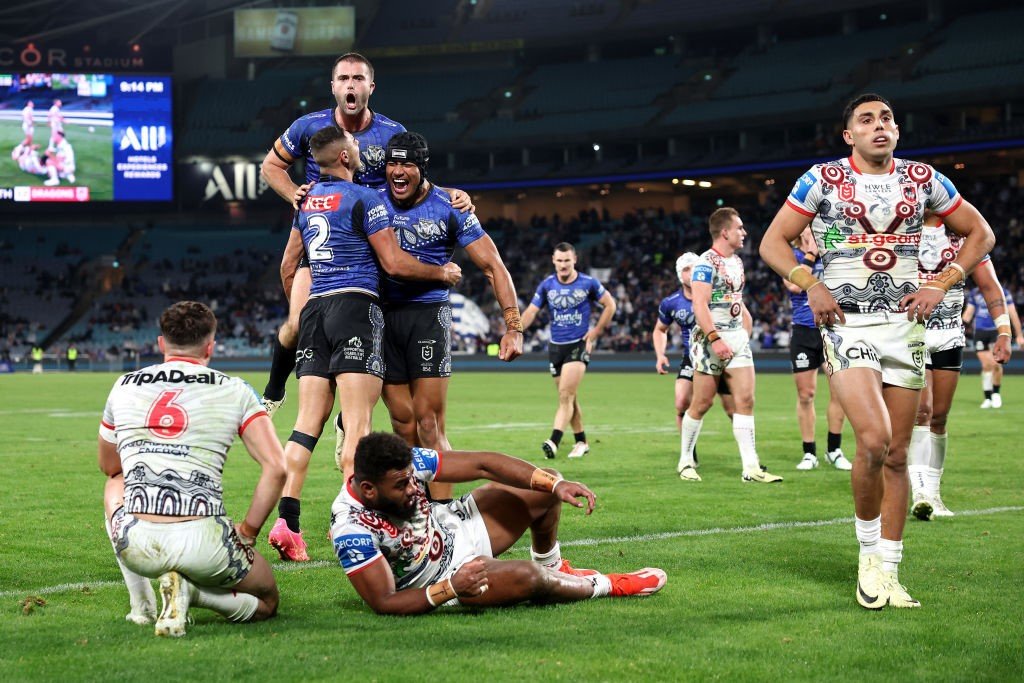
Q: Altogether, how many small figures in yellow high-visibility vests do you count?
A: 2